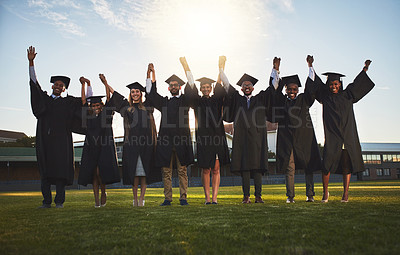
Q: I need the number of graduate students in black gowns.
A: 8